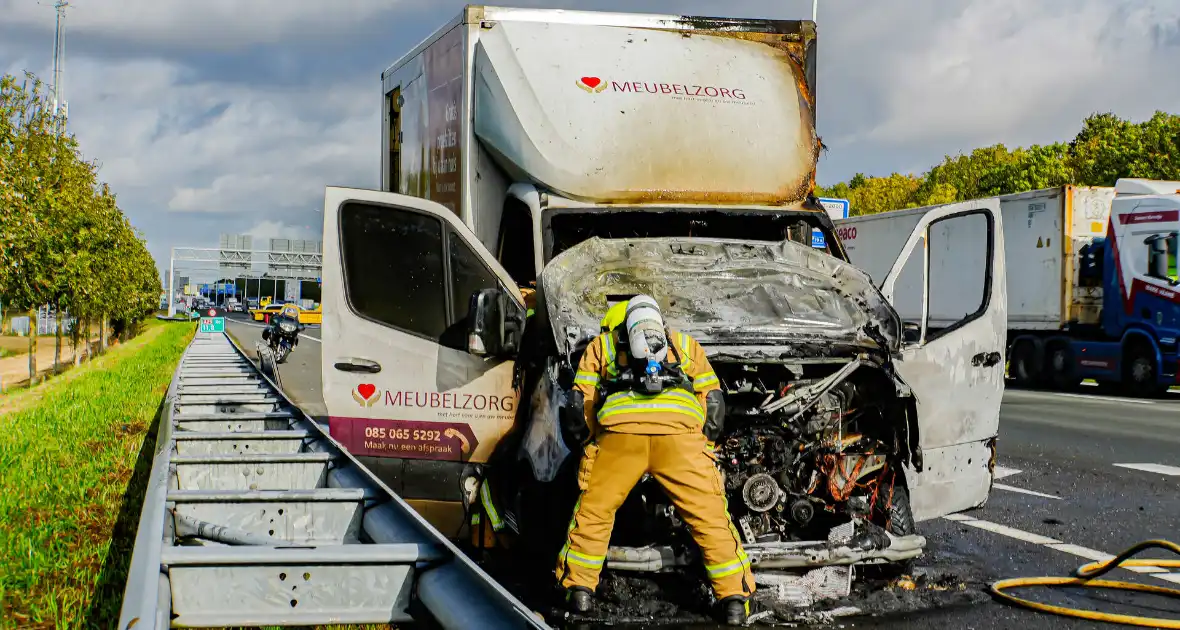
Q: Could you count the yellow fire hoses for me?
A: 1